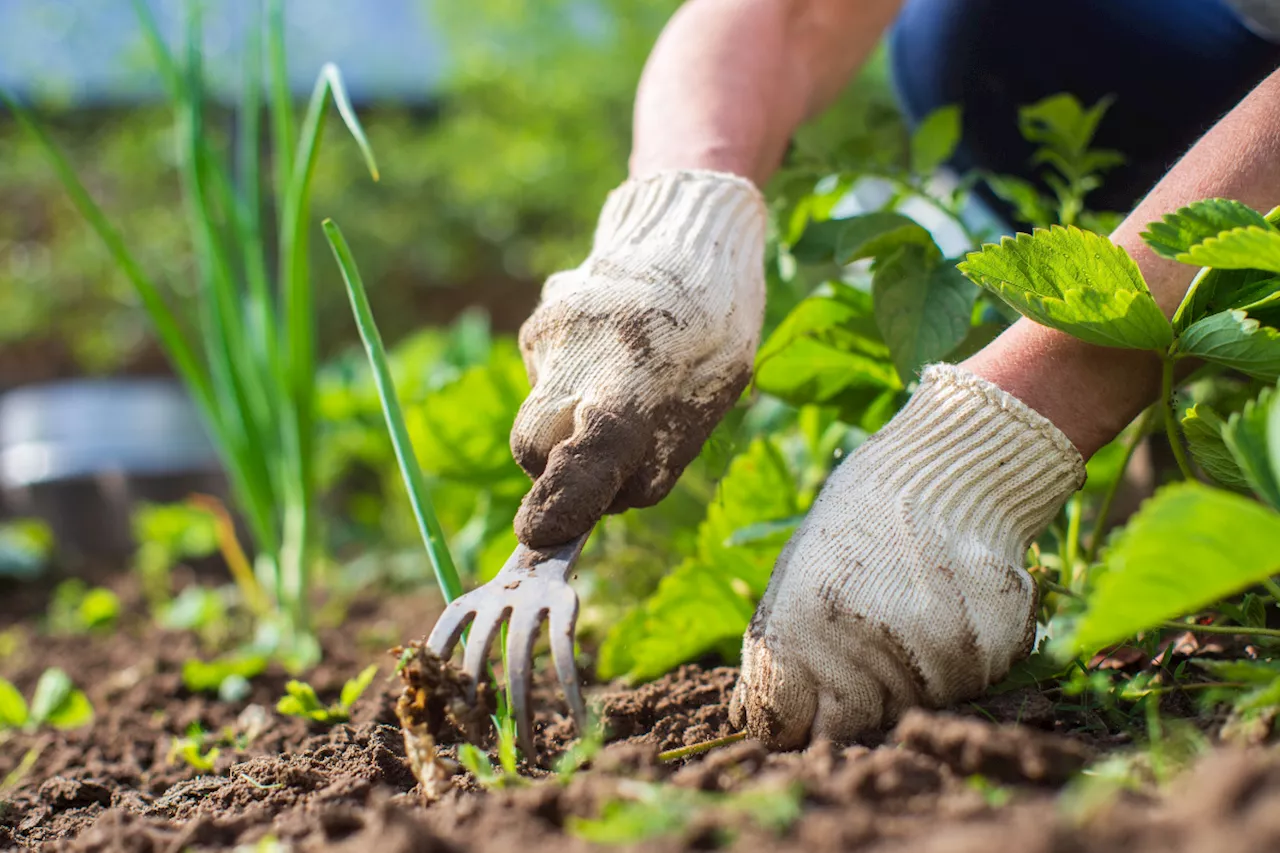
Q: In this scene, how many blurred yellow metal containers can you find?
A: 0